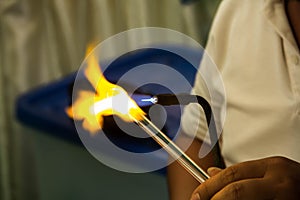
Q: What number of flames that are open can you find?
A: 1